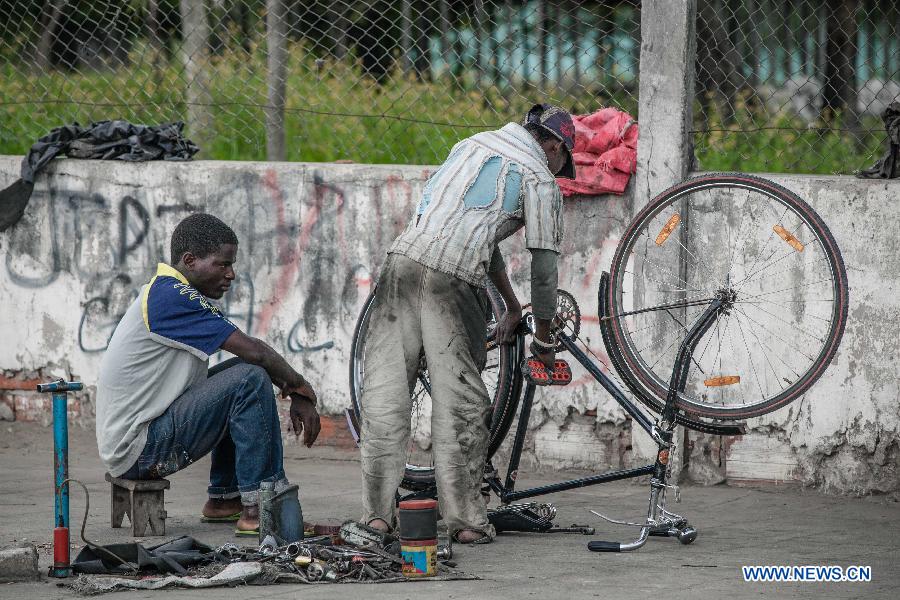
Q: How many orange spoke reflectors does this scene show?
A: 3